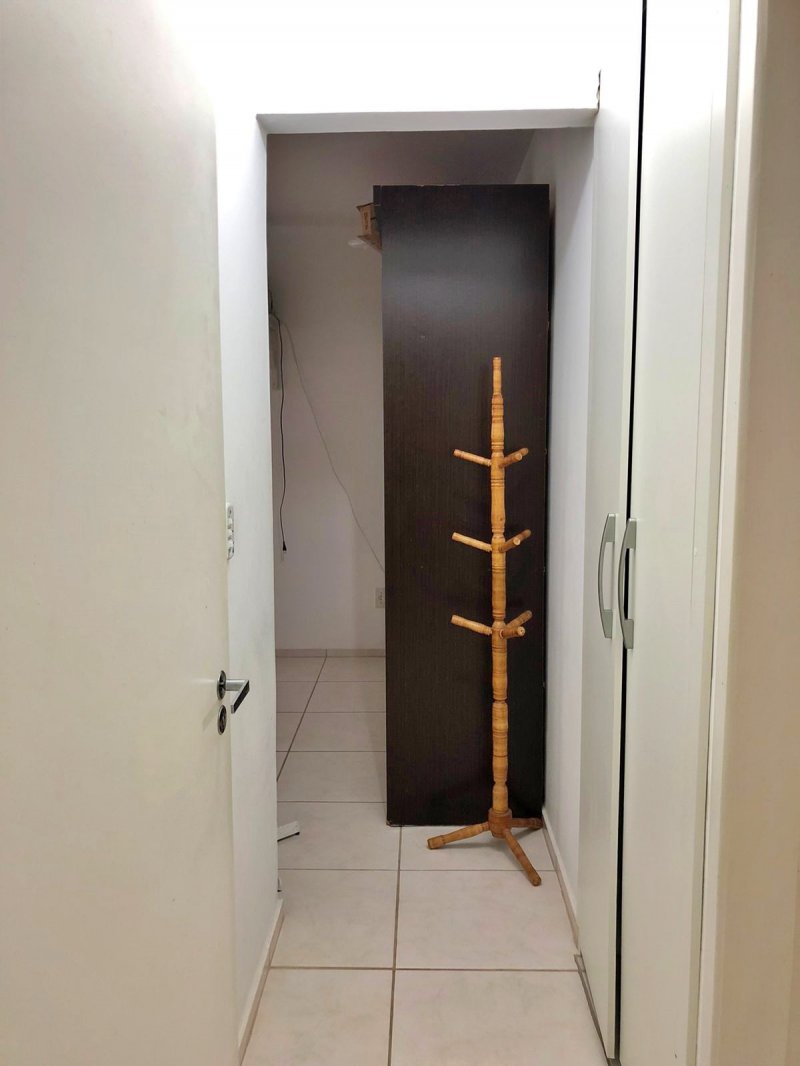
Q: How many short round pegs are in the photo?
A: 9